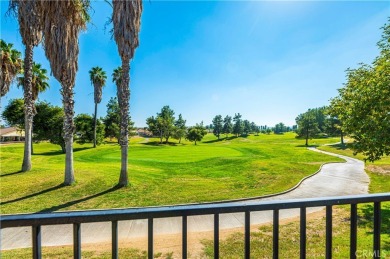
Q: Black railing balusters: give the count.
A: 12